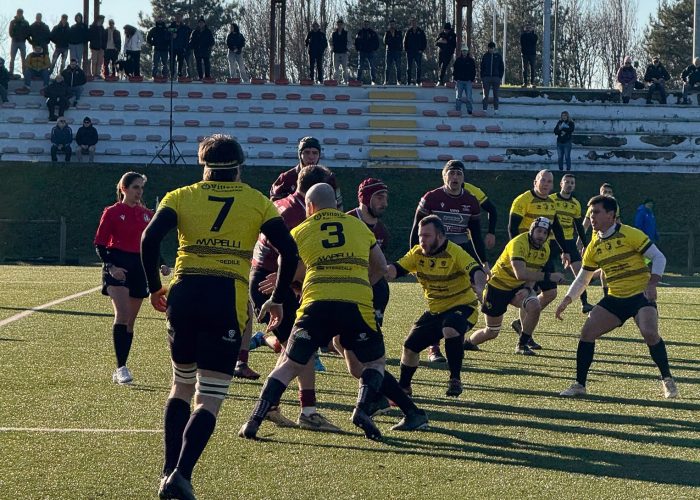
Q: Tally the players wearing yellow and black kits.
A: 9